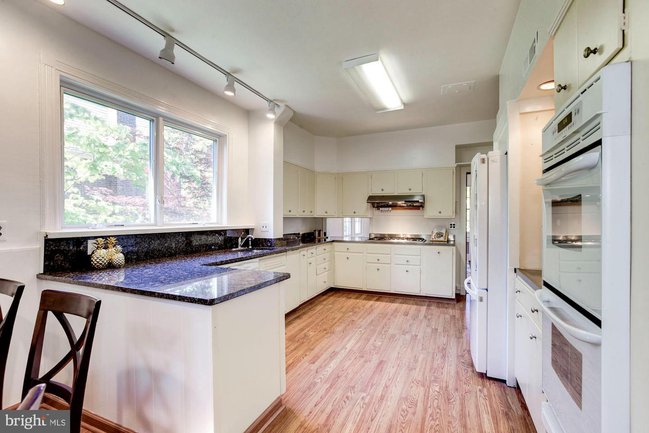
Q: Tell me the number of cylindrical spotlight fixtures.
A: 3